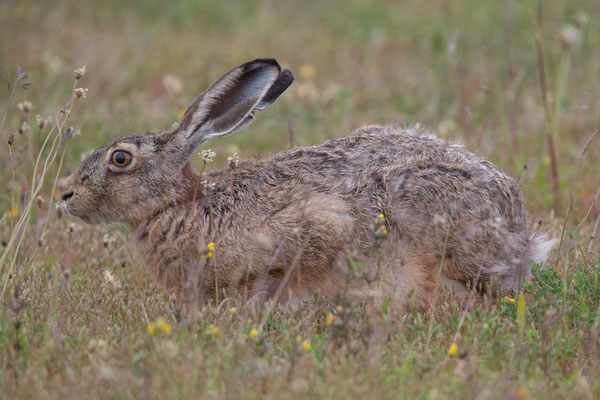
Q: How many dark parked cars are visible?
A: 0